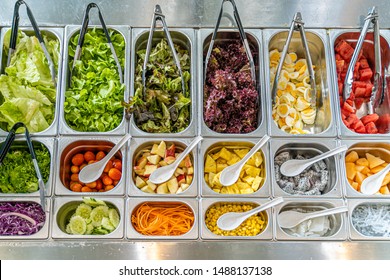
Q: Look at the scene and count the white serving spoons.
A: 7